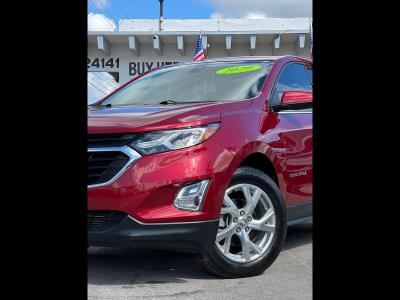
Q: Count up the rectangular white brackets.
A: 9